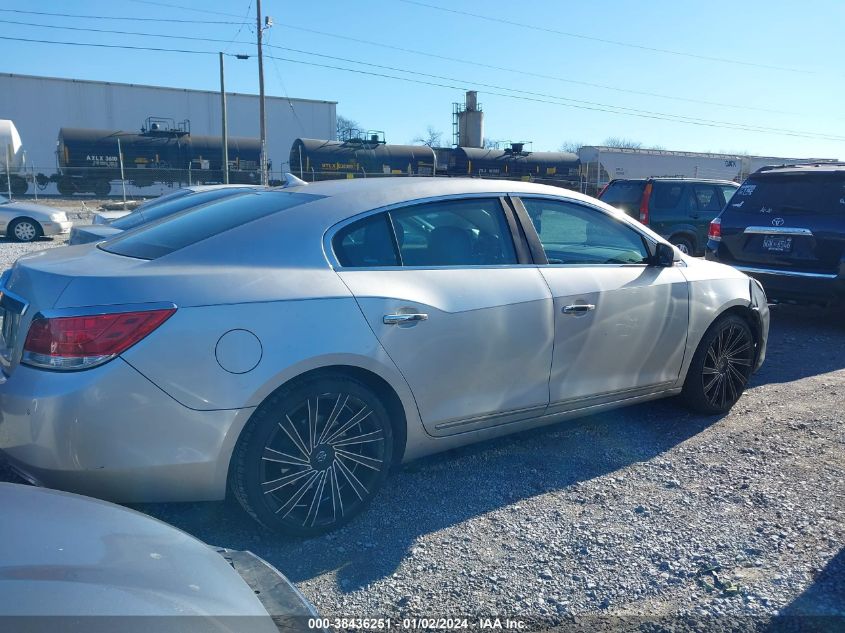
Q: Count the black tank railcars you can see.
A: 3